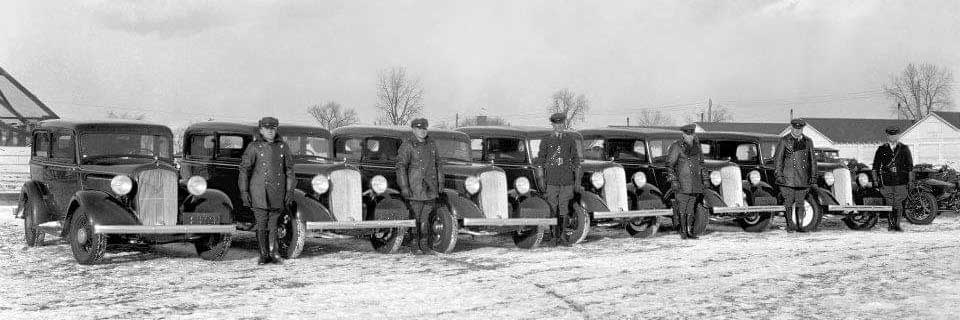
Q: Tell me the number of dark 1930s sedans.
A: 6